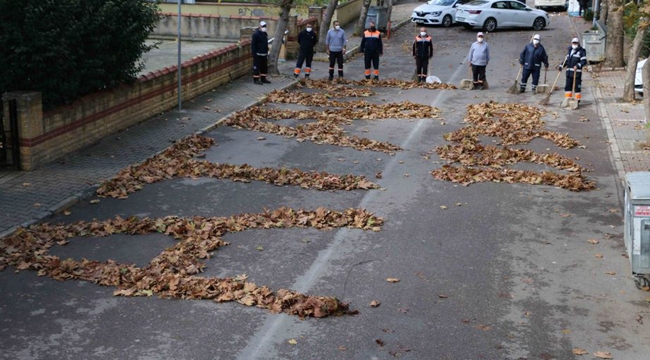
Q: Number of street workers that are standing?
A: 8